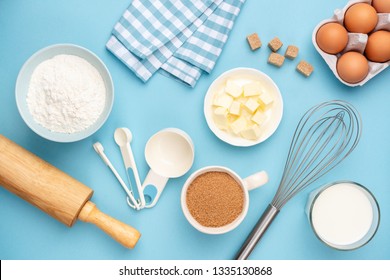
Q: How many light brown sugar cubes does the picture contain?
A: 5